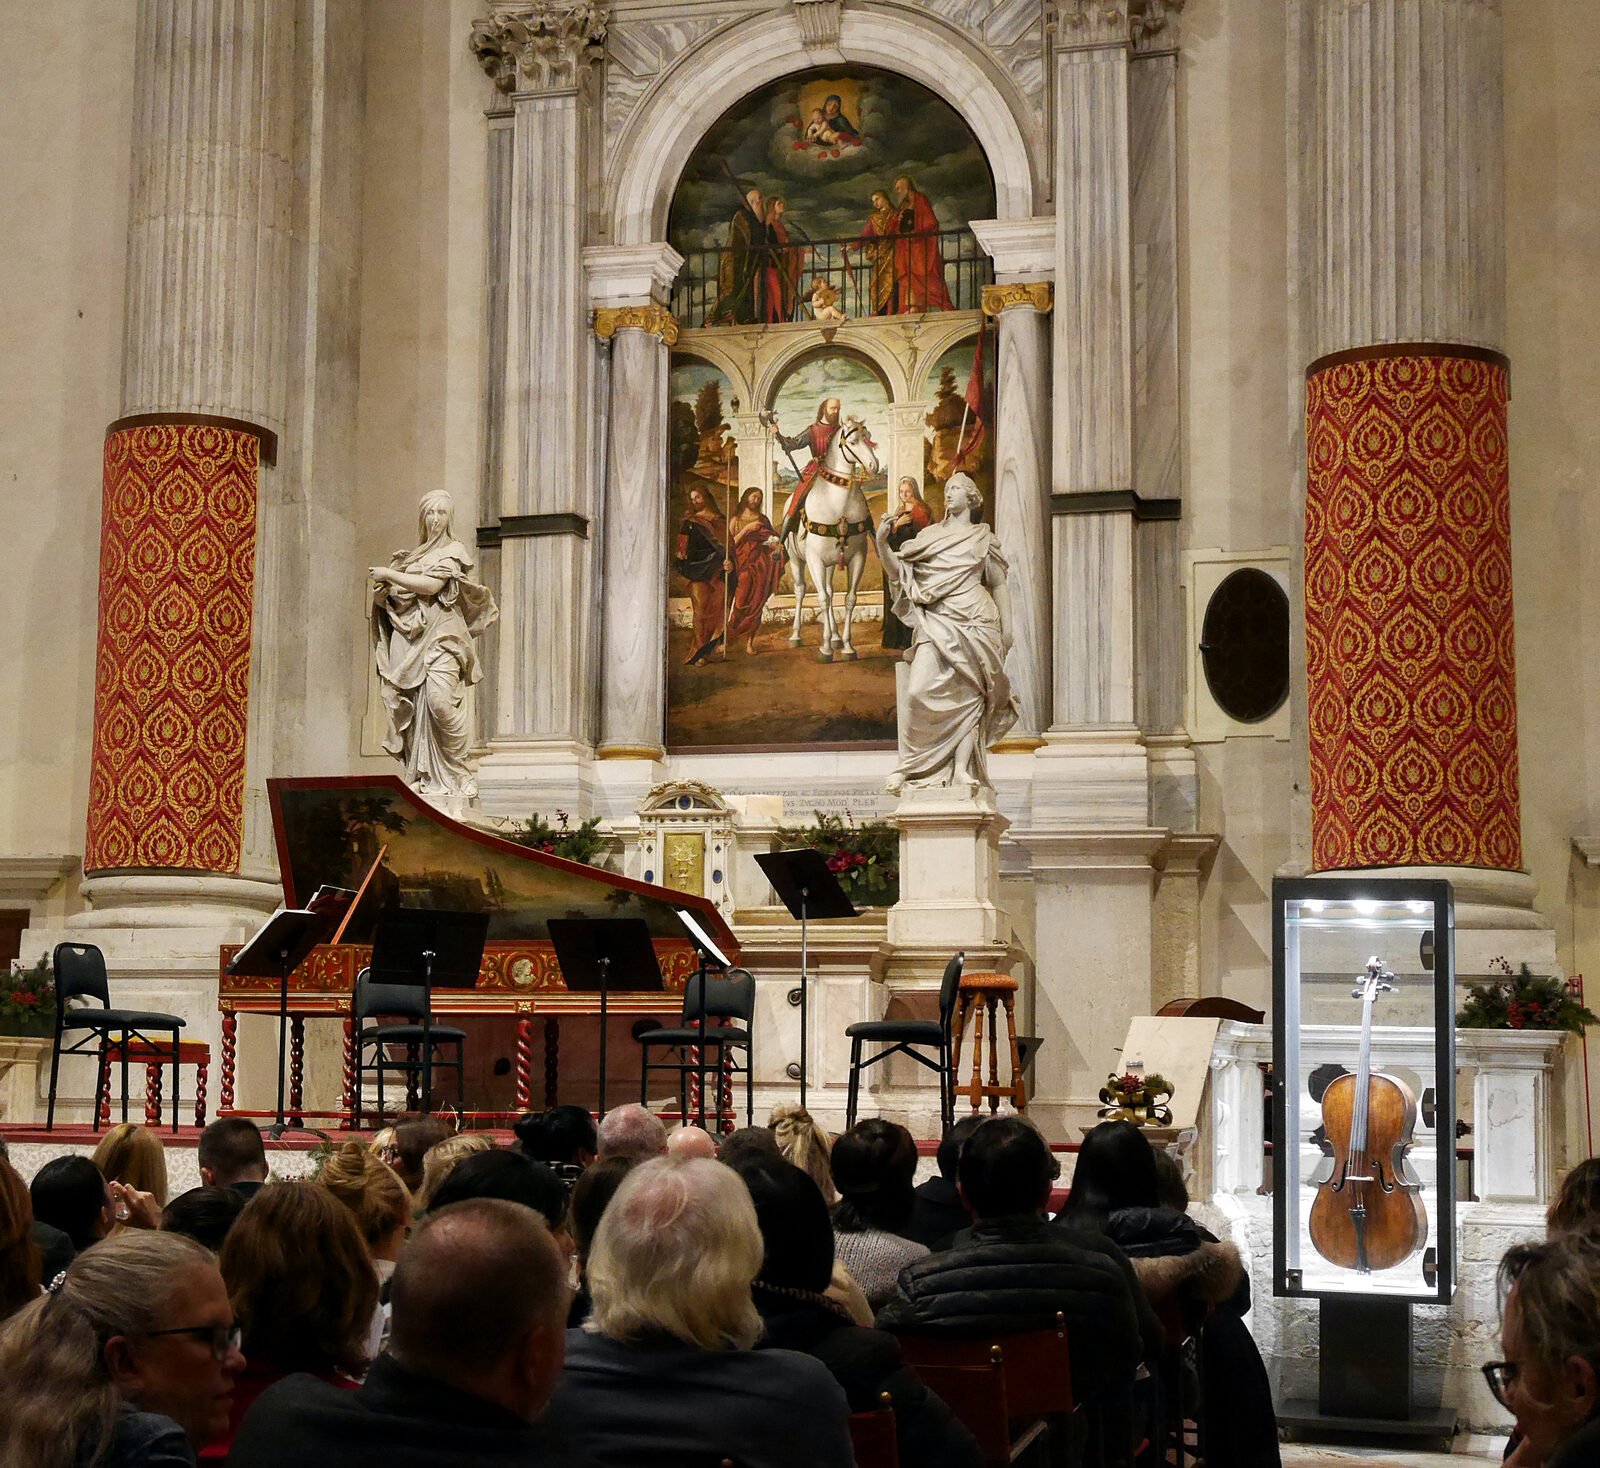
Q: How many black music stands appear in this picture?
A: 5